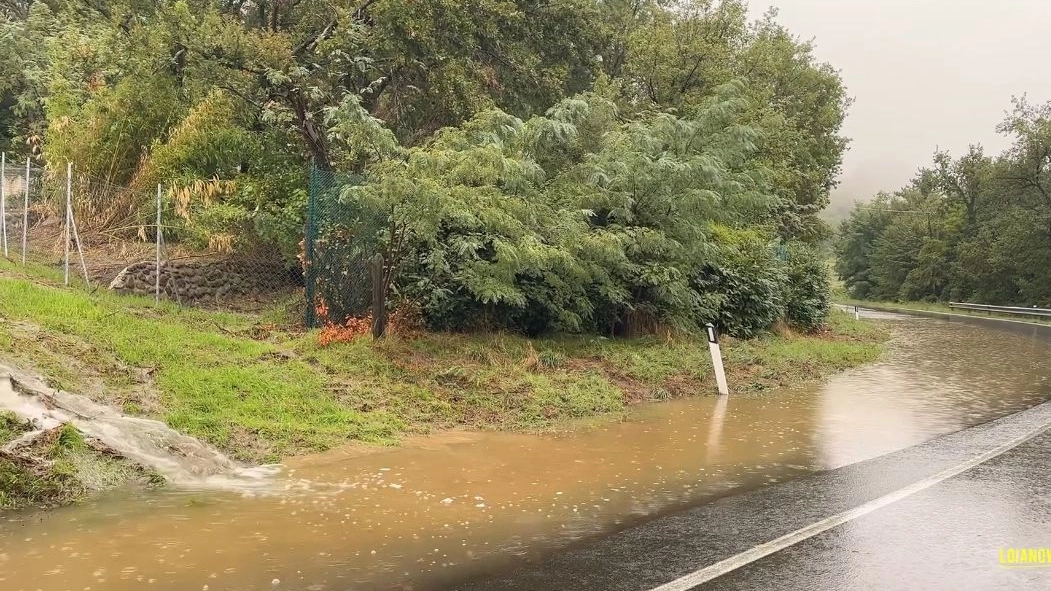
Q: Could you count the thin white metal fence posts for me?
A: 4